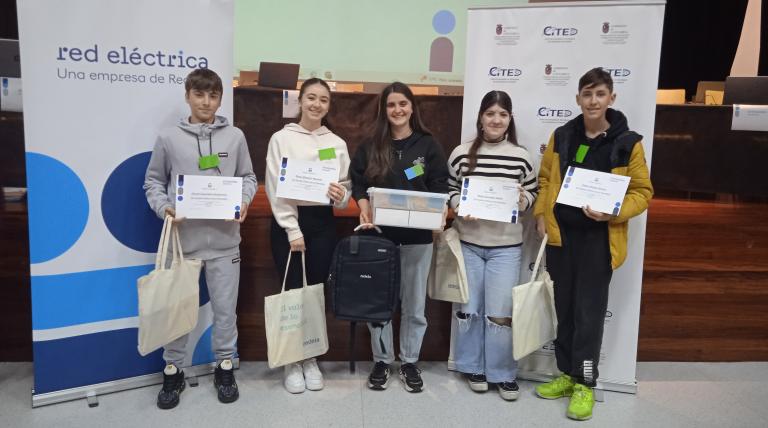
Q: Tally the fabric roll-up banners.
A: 2